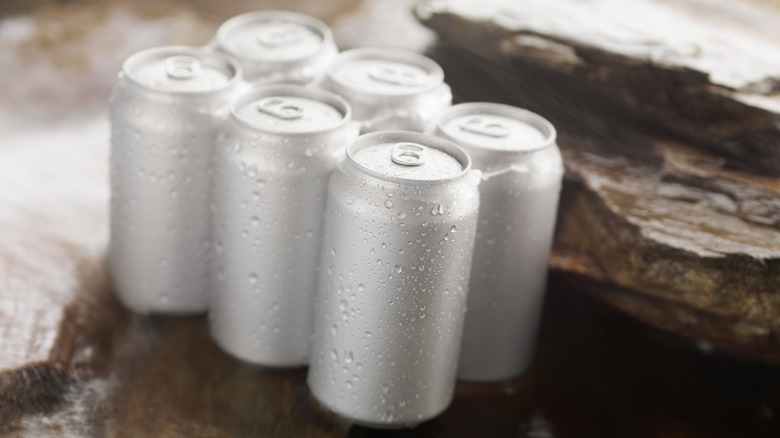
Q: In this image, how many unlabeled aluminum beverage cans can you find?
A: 6